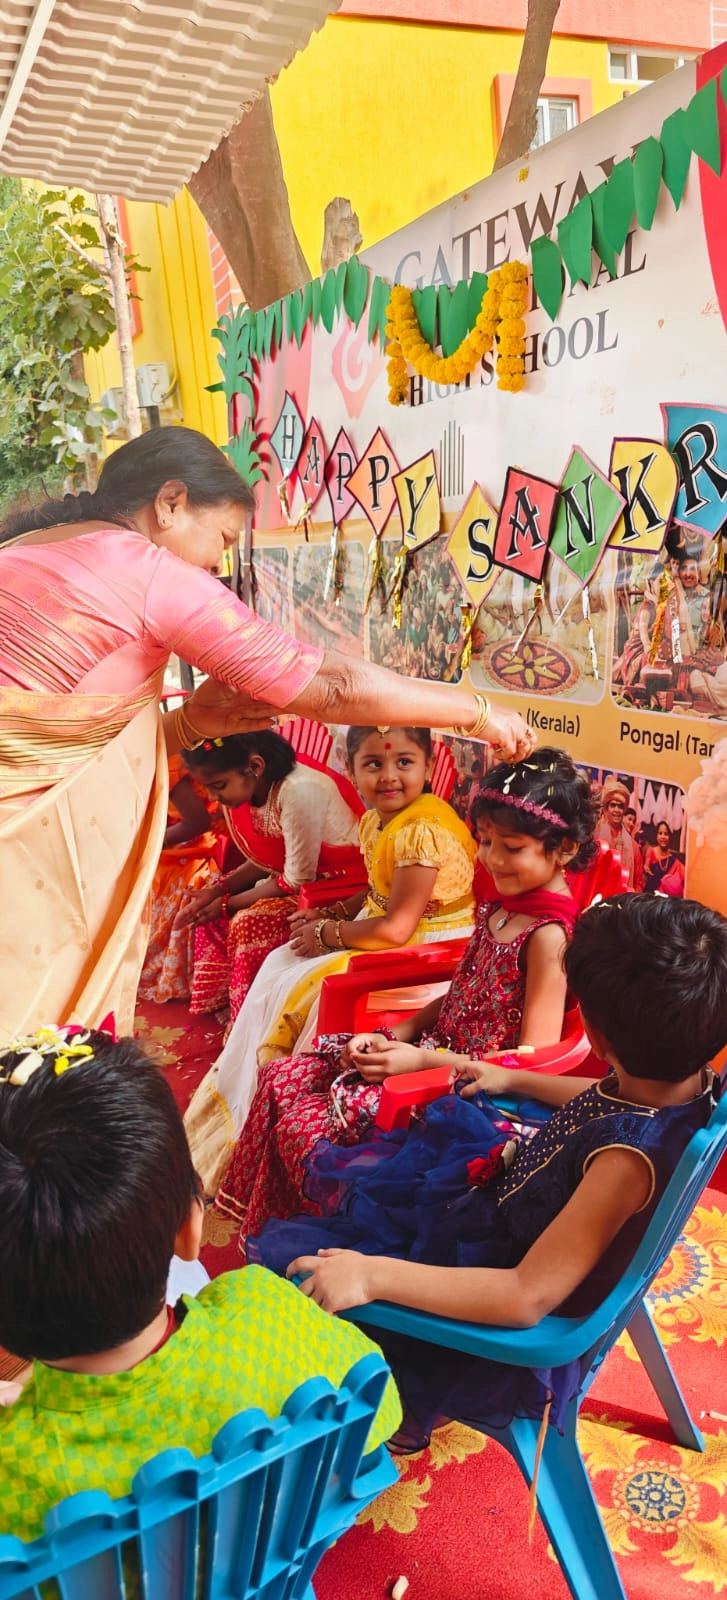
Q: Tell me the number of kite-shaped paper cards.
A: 10